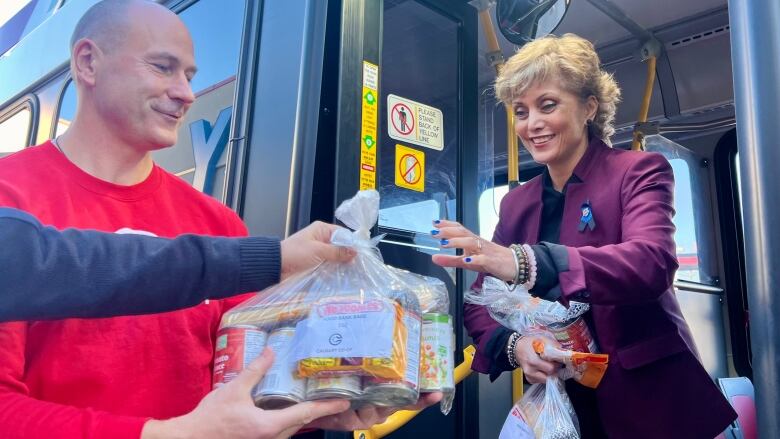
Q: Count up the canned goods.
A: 6